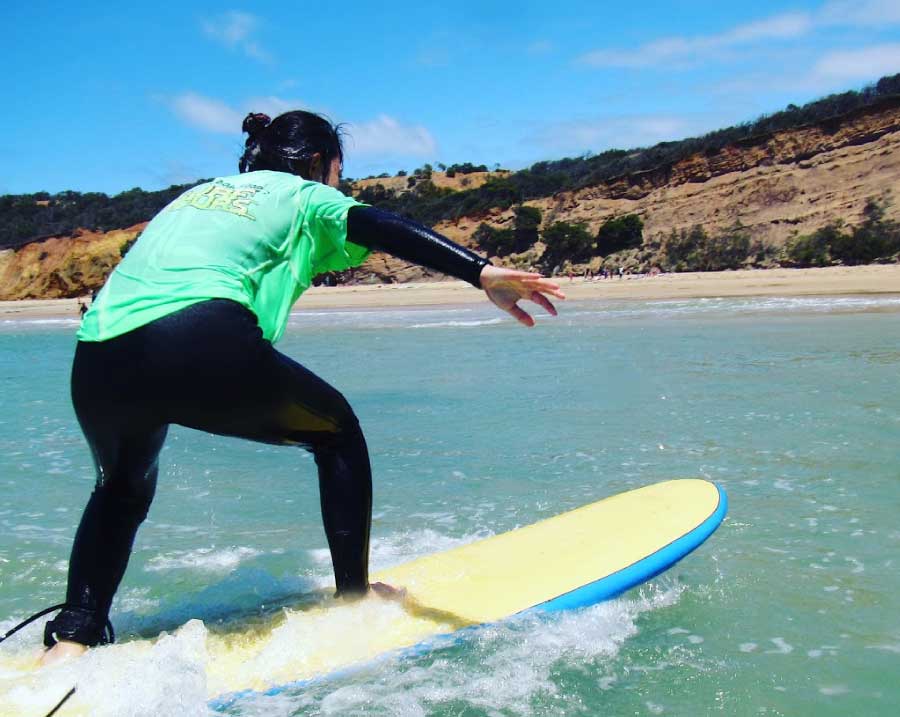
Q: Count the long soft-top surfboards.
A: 1